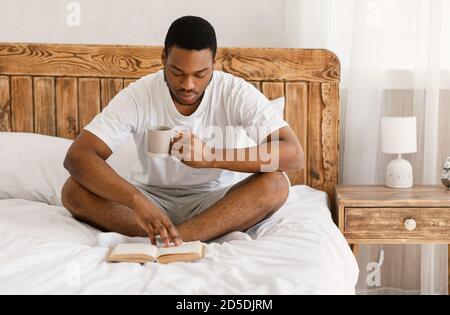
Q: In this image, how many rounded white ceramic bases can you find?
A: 1